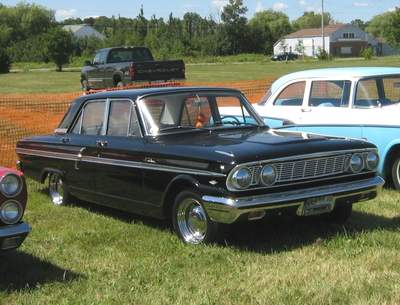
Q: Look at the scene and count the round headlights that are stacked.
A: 2